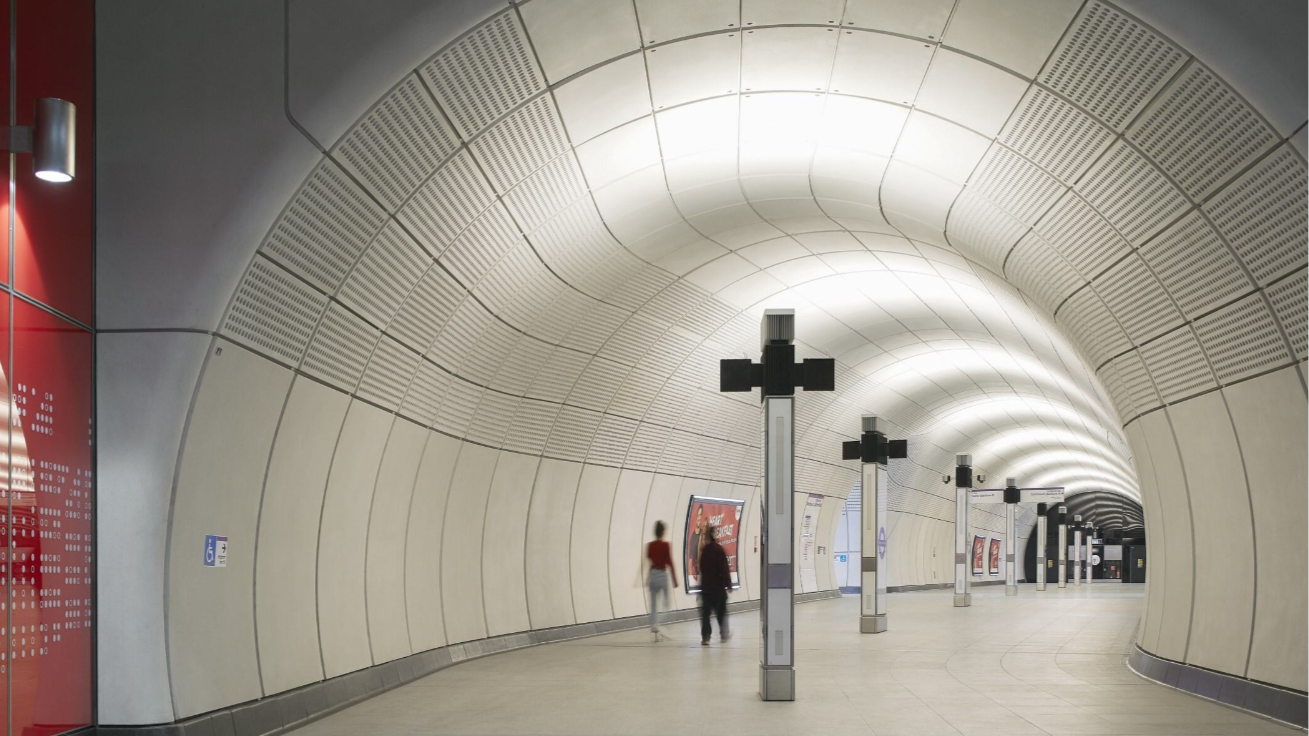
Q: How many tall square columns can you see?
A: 8